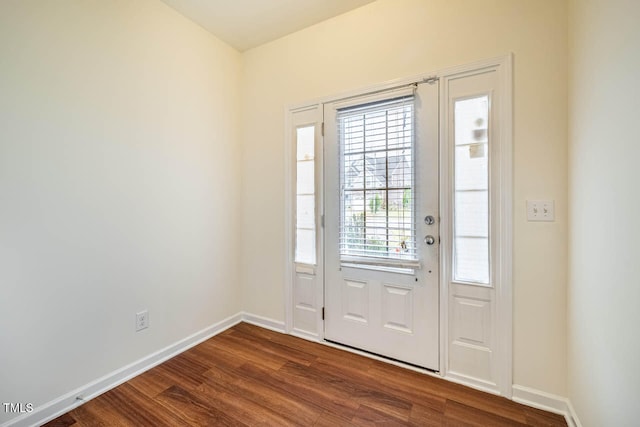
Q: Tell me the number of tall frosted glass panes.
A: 2